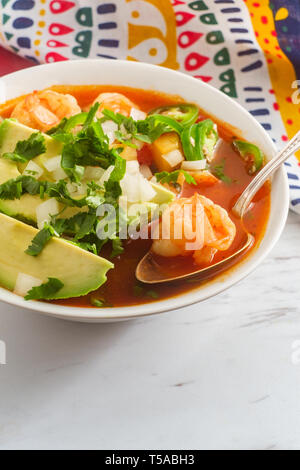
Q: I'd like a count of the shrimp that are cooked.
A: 3